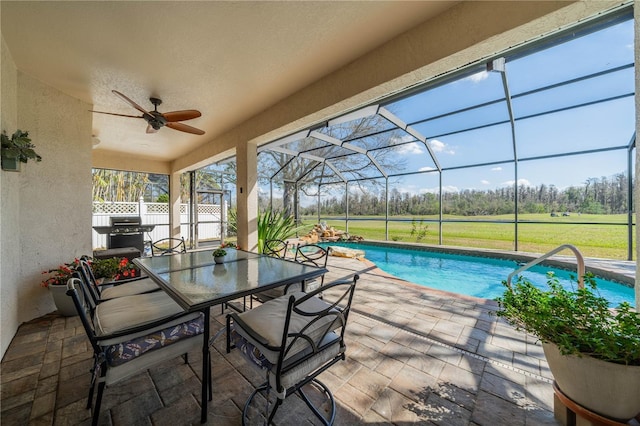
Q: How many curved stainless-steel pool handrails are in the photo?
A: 1